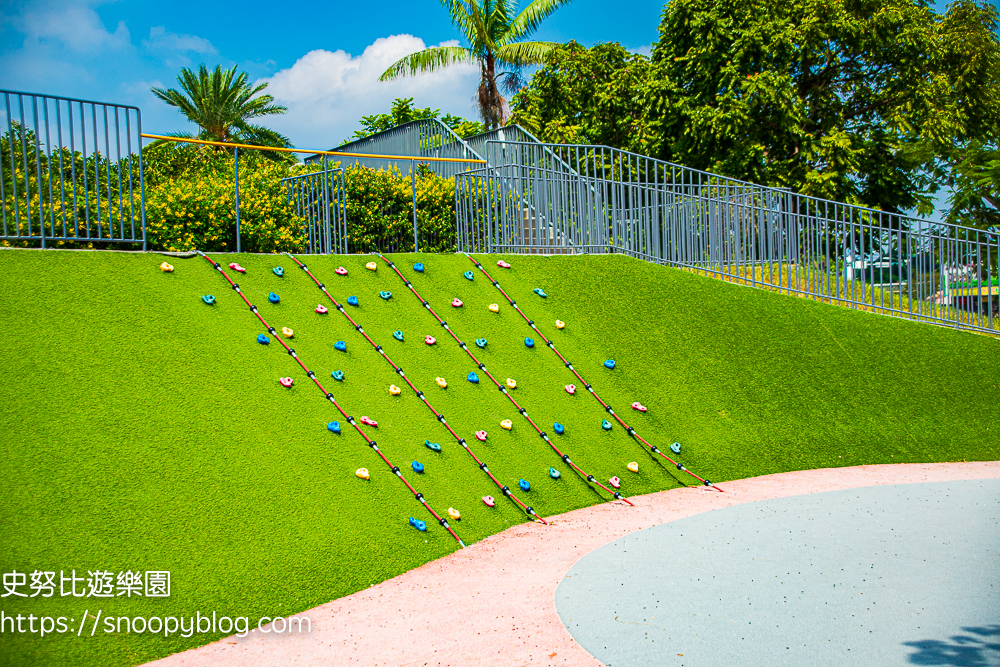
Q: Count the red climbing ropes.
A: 4